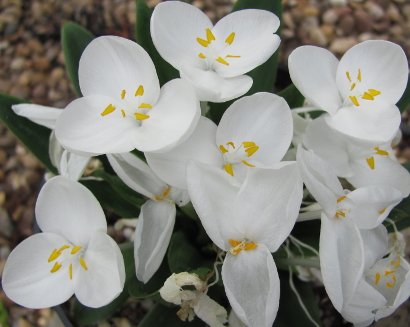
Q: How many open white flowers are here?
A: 10